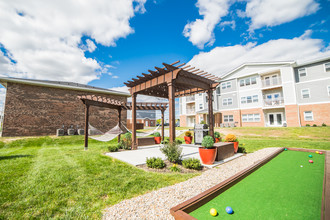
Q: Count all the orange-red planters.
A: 5